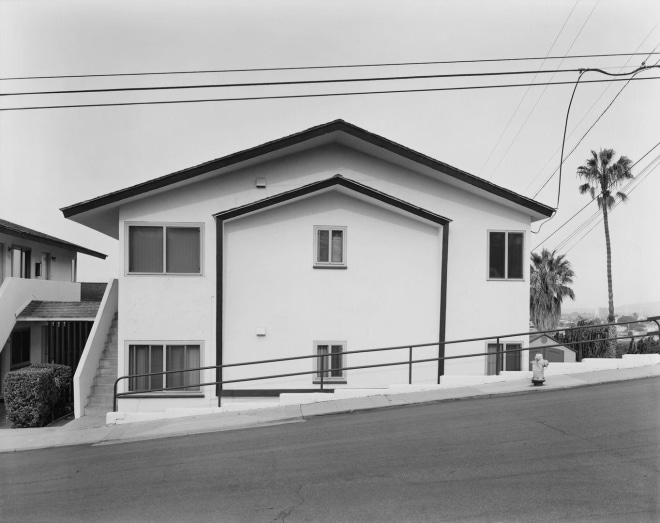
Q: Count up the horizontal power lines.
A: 3